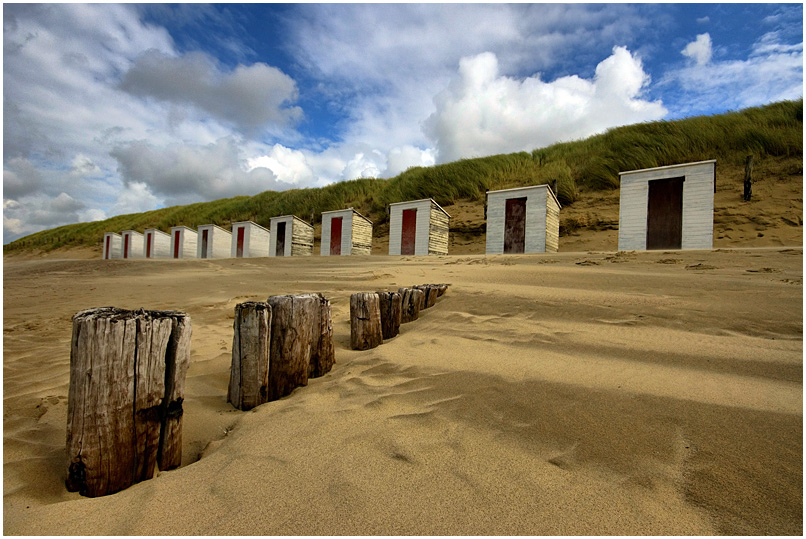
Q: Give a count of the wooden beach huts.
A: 11